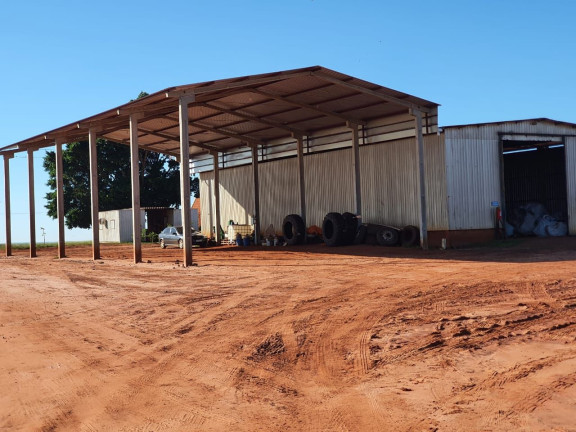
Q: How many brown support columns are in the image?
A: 11